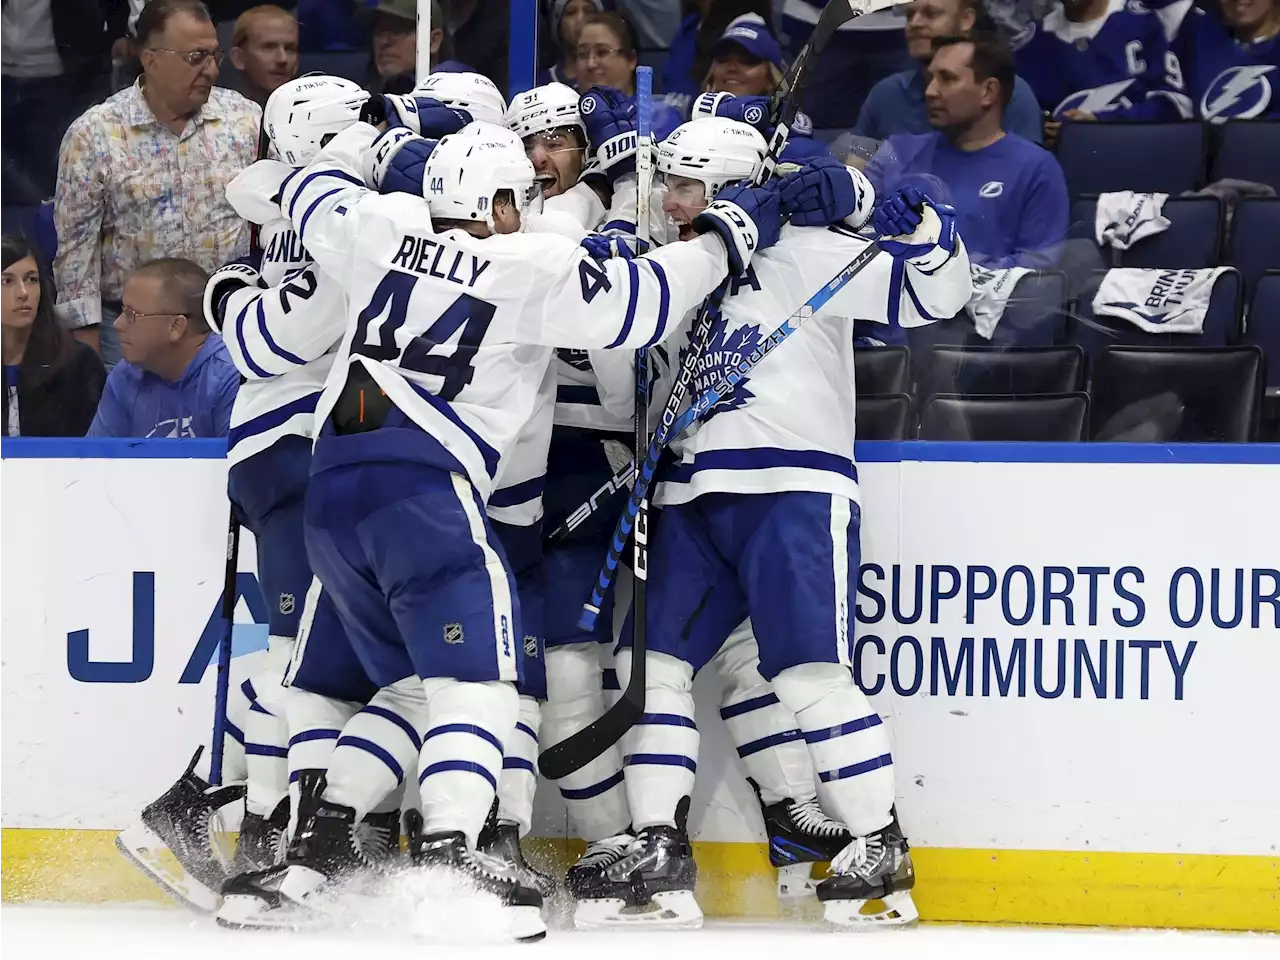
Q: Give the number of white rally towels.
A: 3